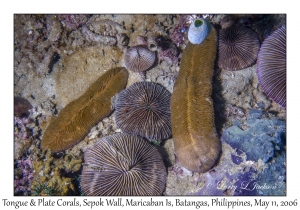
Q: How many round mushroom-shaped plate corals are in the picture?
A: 5